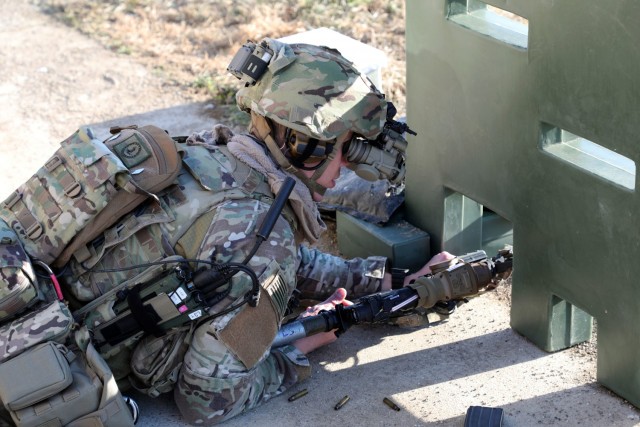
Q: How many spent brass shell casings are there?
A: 3